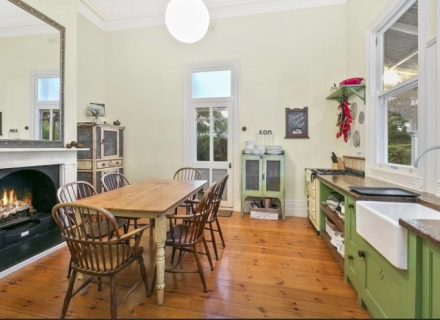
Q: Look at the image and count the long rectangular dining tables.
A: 1